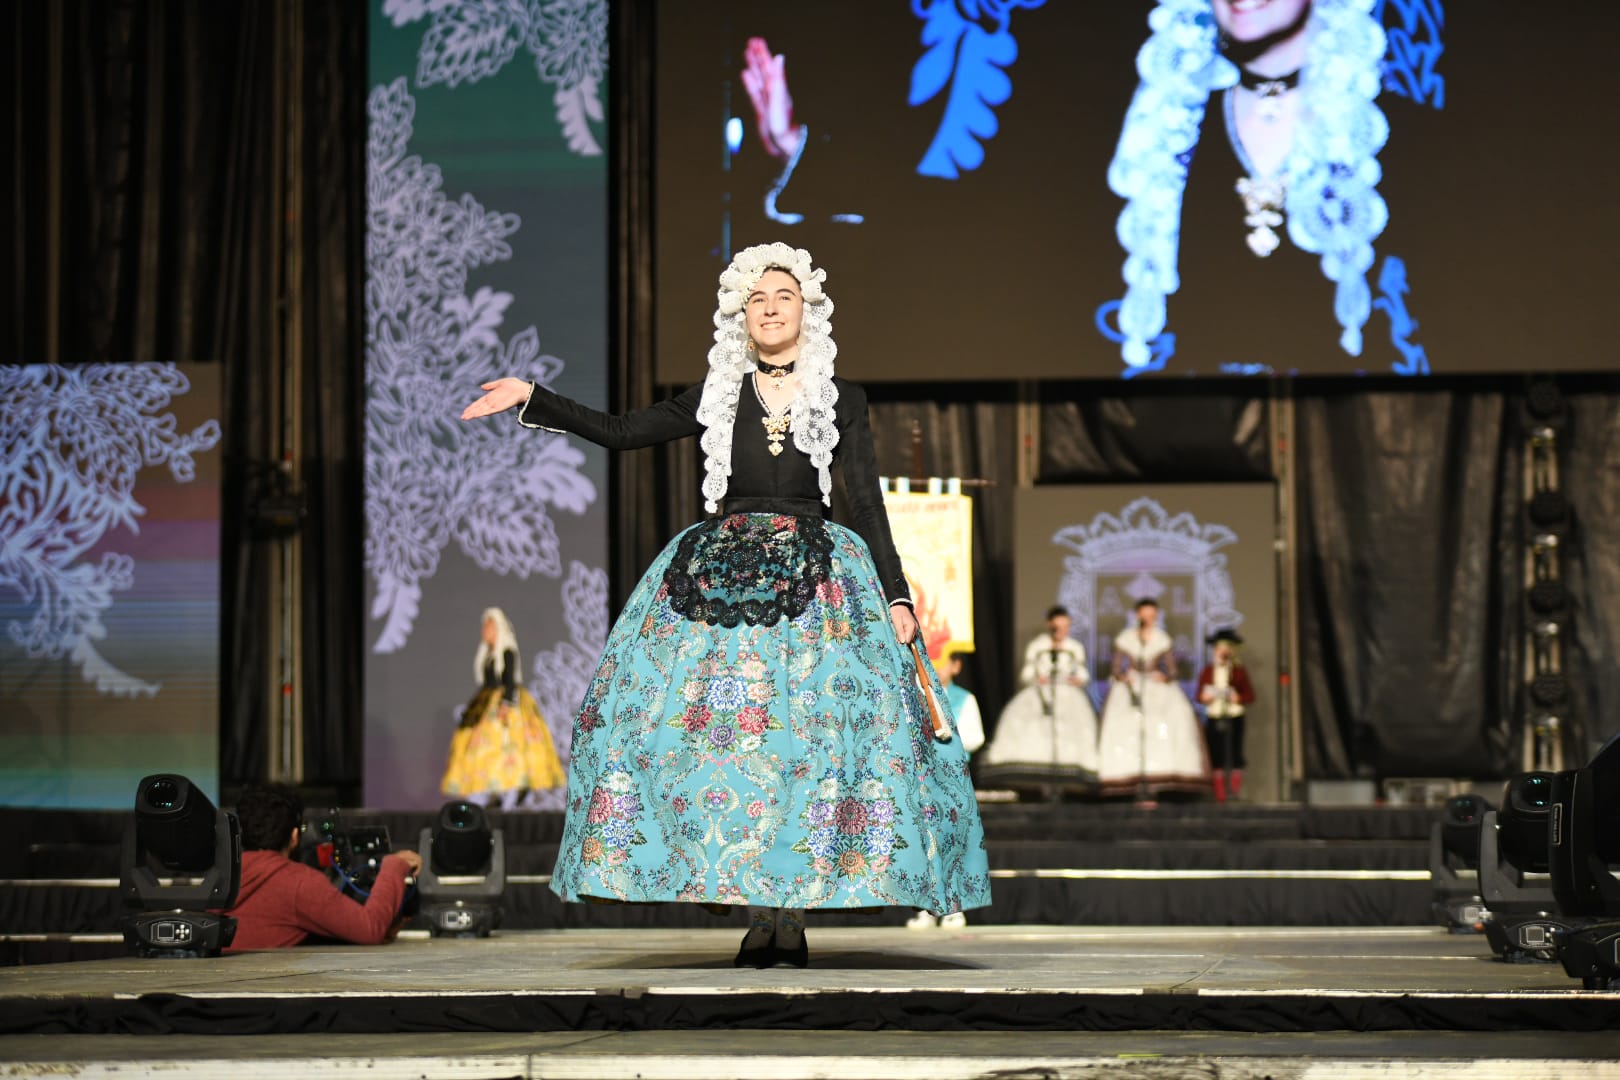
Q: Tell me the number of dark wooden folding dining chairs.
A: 0